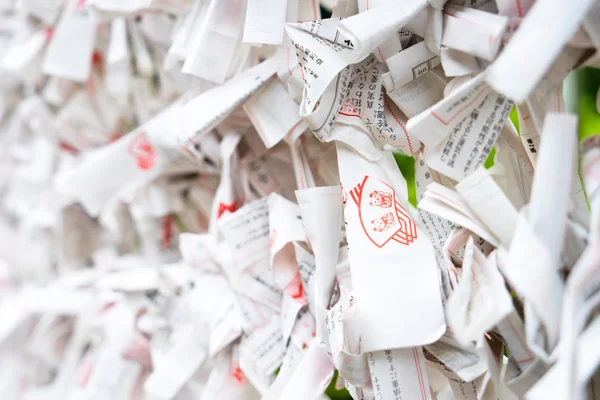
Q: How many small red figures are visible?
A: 2